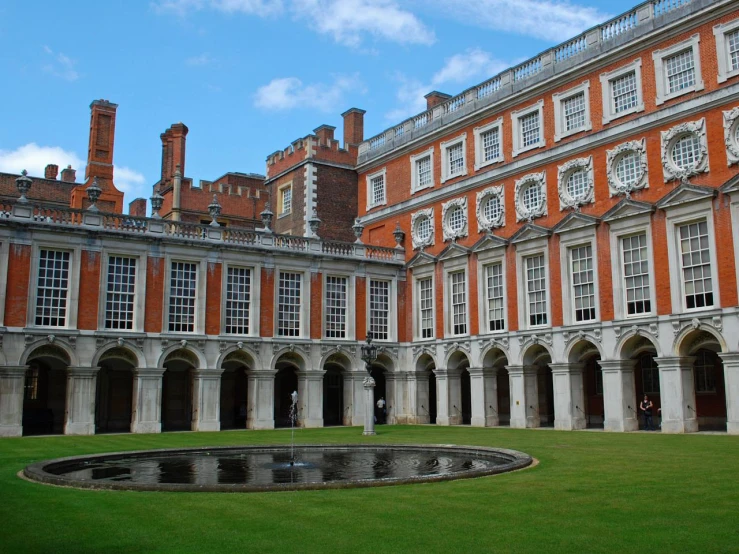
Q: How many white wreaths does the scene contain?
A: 8